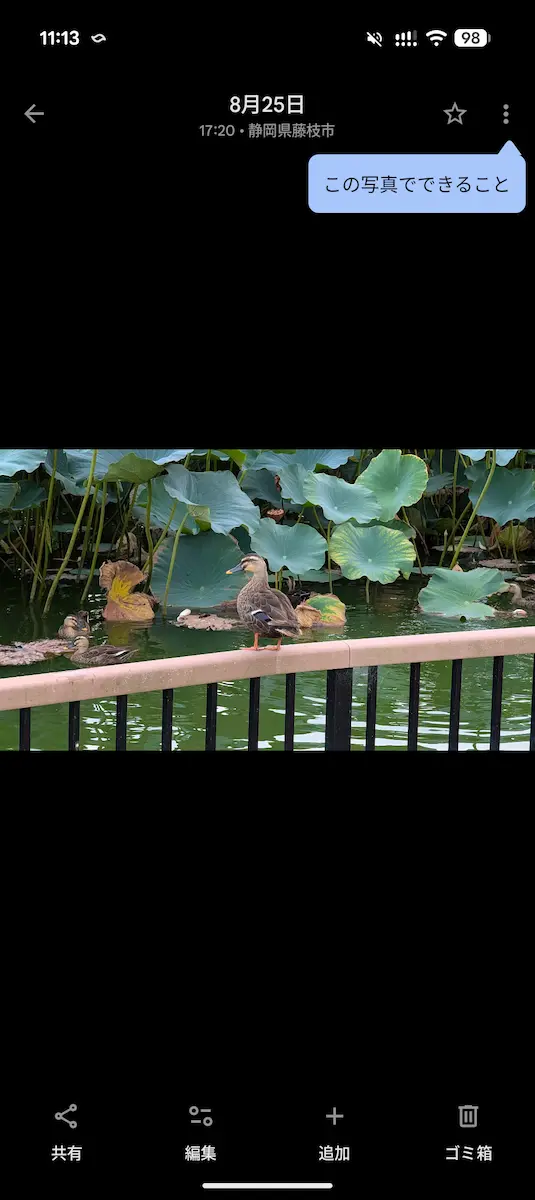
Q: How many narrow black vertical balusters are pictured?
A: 11